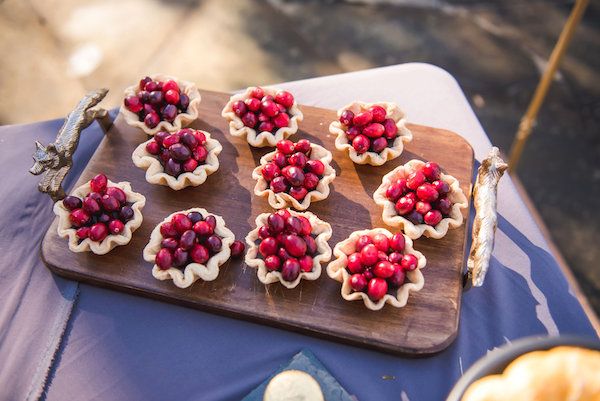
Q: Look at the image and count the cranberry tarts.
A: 10